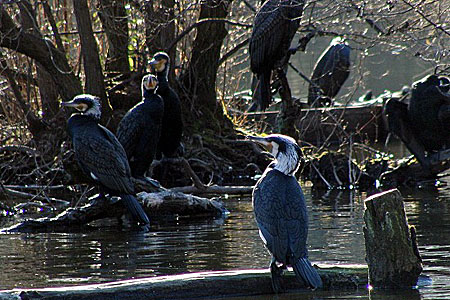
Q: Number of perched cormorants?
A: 7